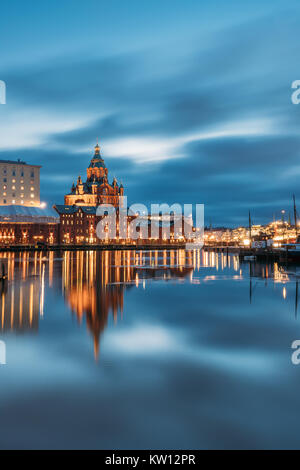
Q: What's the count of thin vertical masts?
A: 2